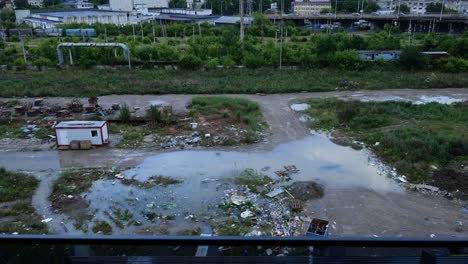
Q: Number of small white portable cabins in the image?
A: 1